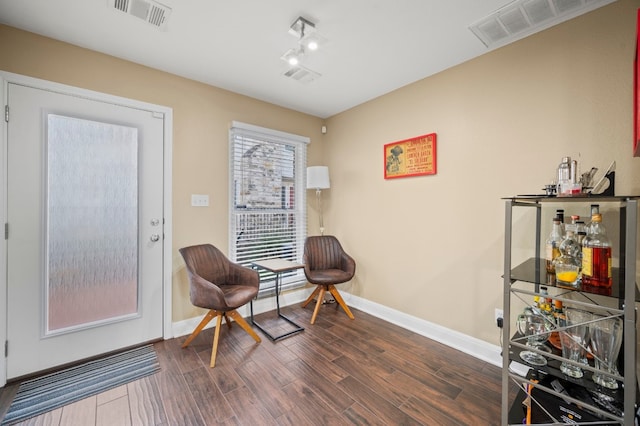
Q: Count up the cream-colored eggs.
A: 0